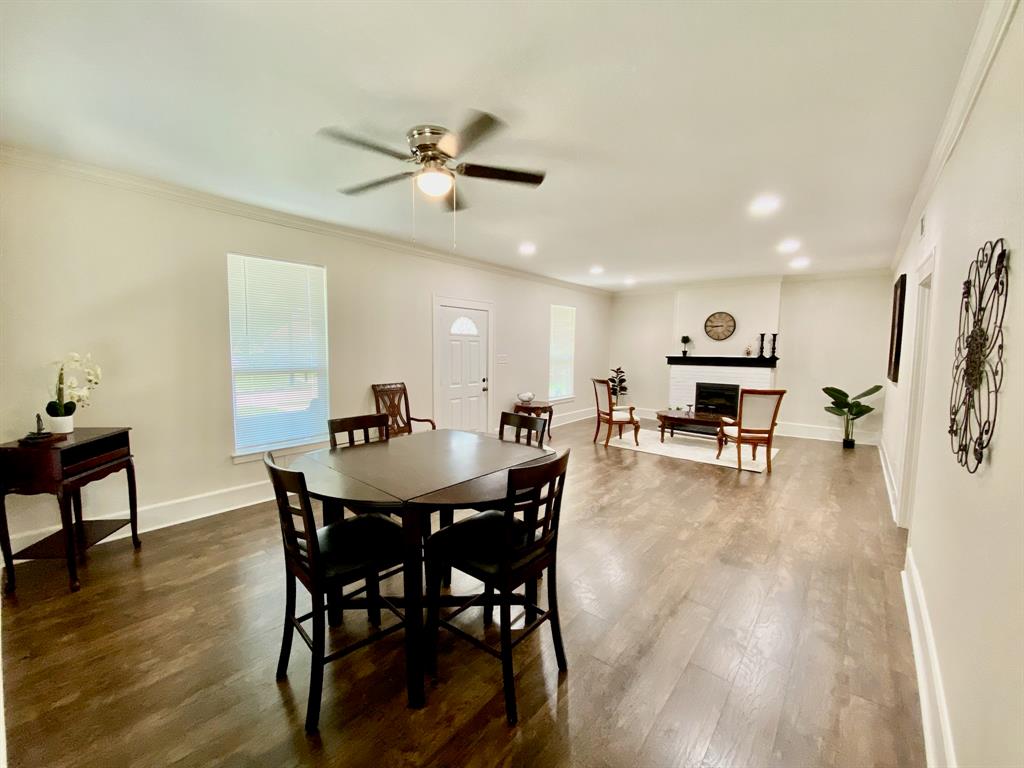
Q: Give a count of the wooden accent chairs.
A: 3